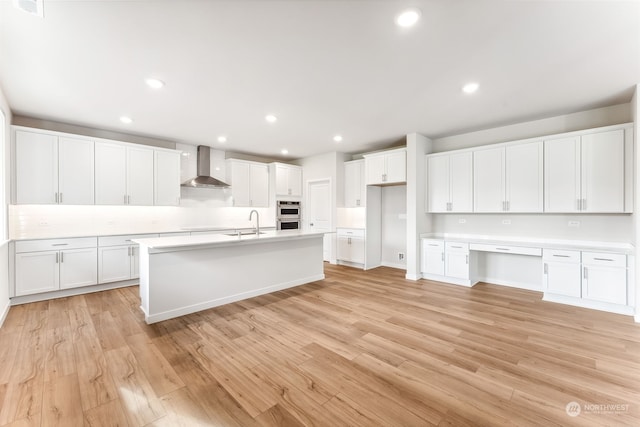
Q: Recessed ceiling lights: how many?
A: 8